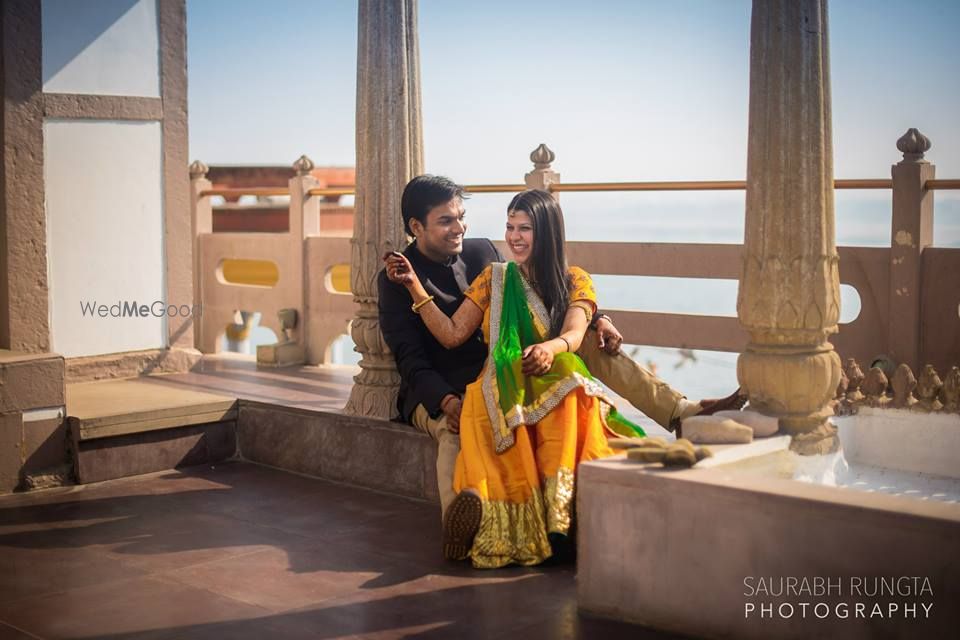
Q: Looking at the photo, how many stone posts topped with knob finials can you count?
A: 4